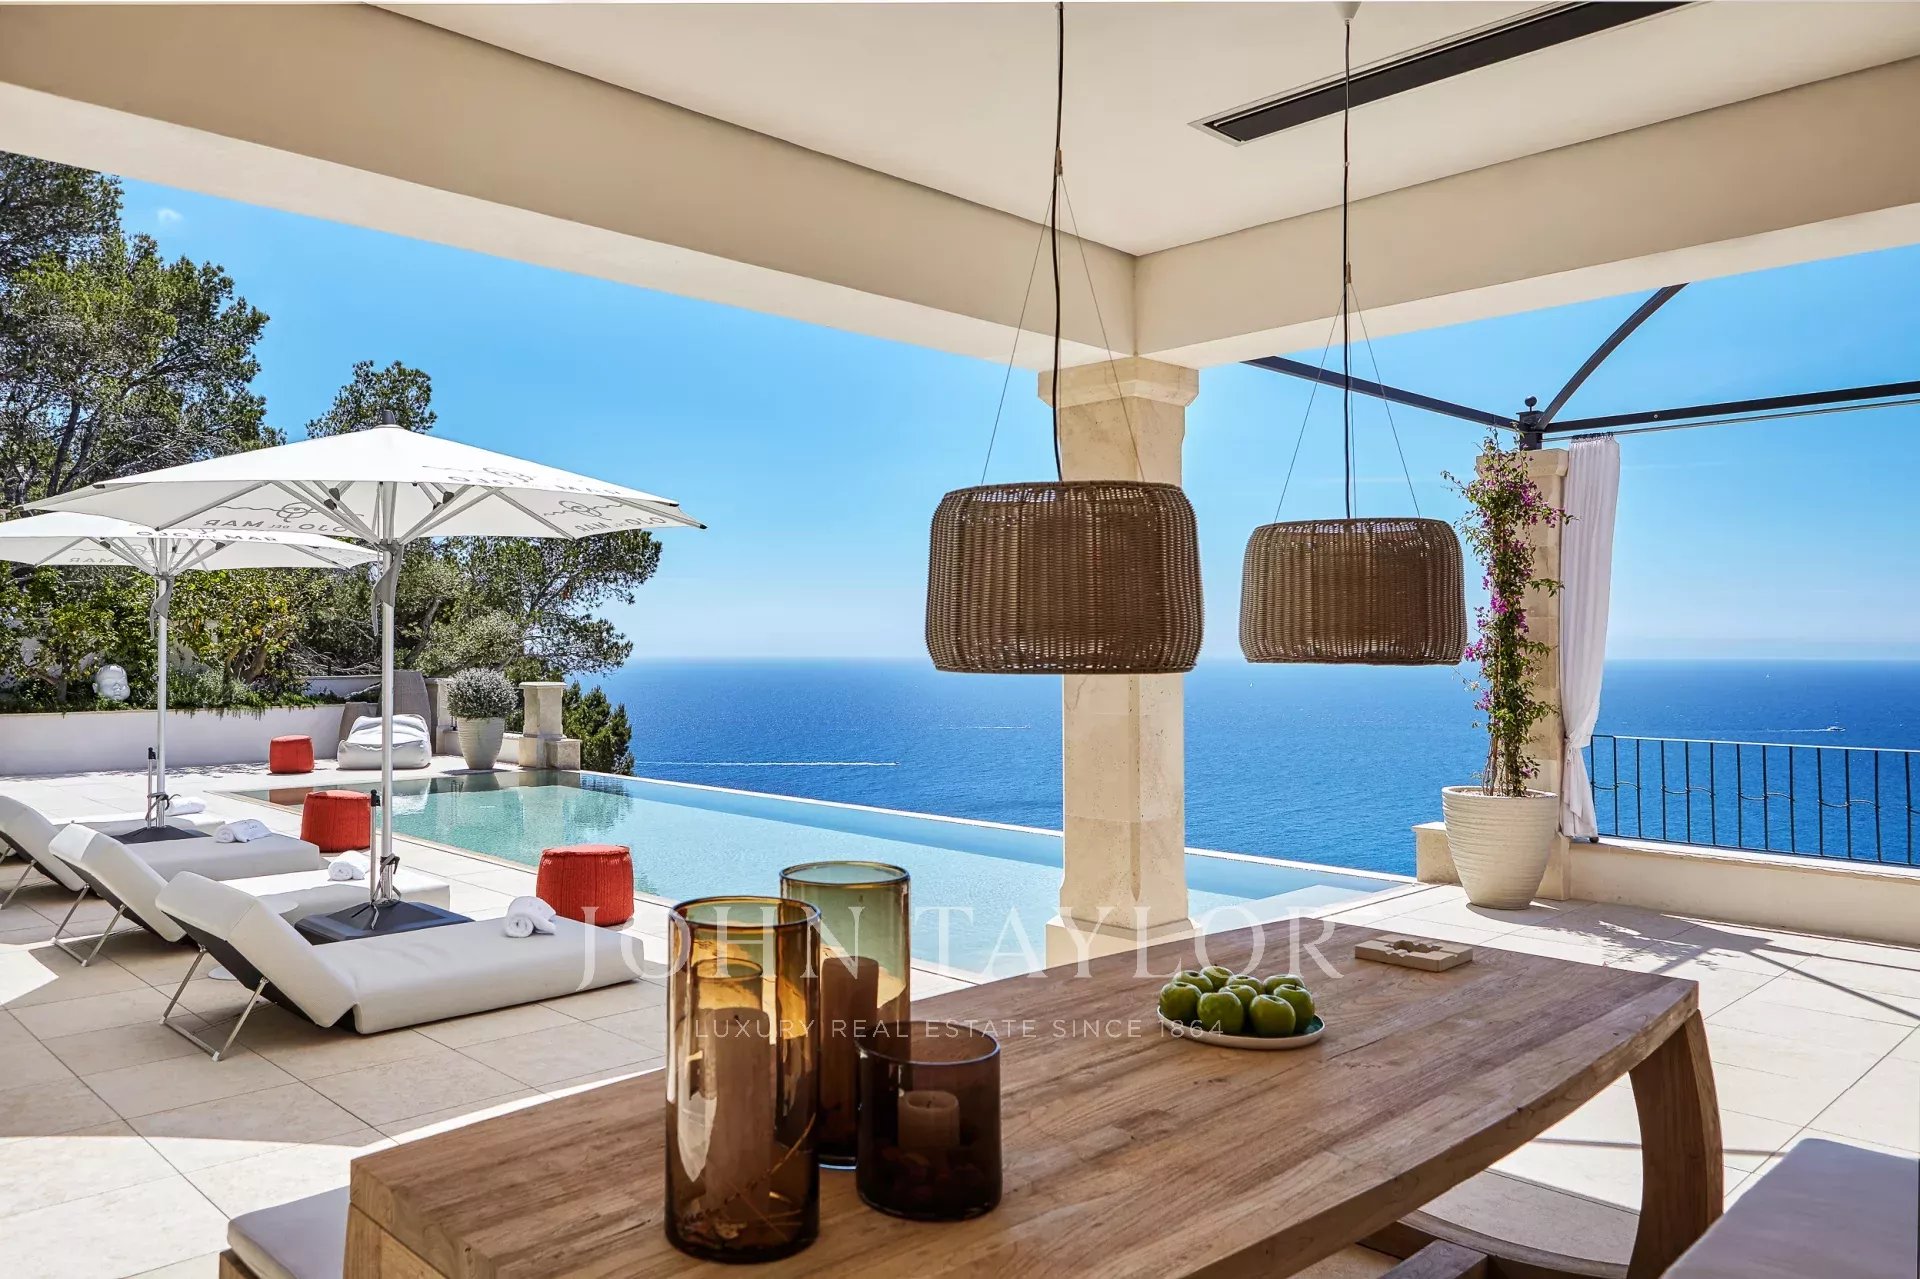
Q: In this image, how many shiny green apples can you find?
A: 9